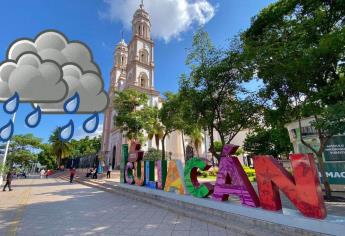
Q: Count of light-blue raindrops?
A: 6